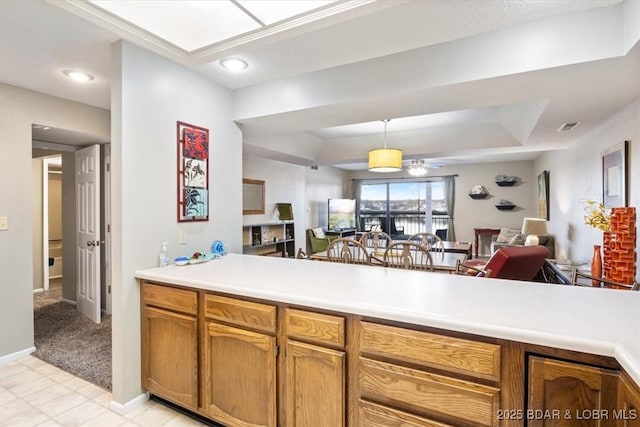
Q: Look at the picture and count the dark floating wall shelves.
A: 3